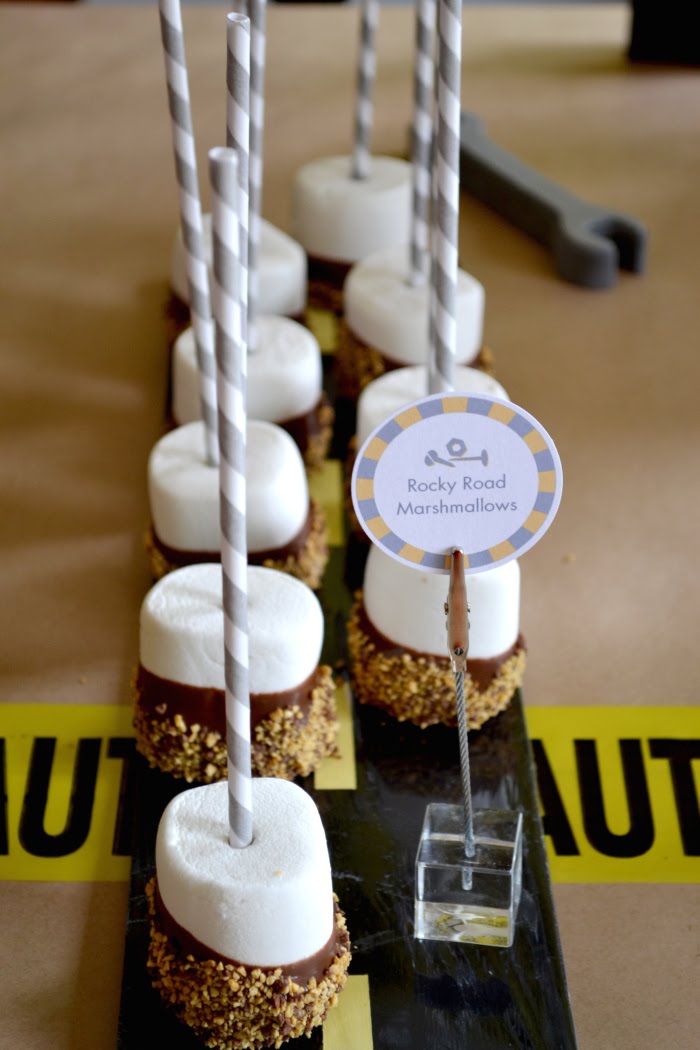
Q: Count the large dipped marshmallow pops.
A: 9